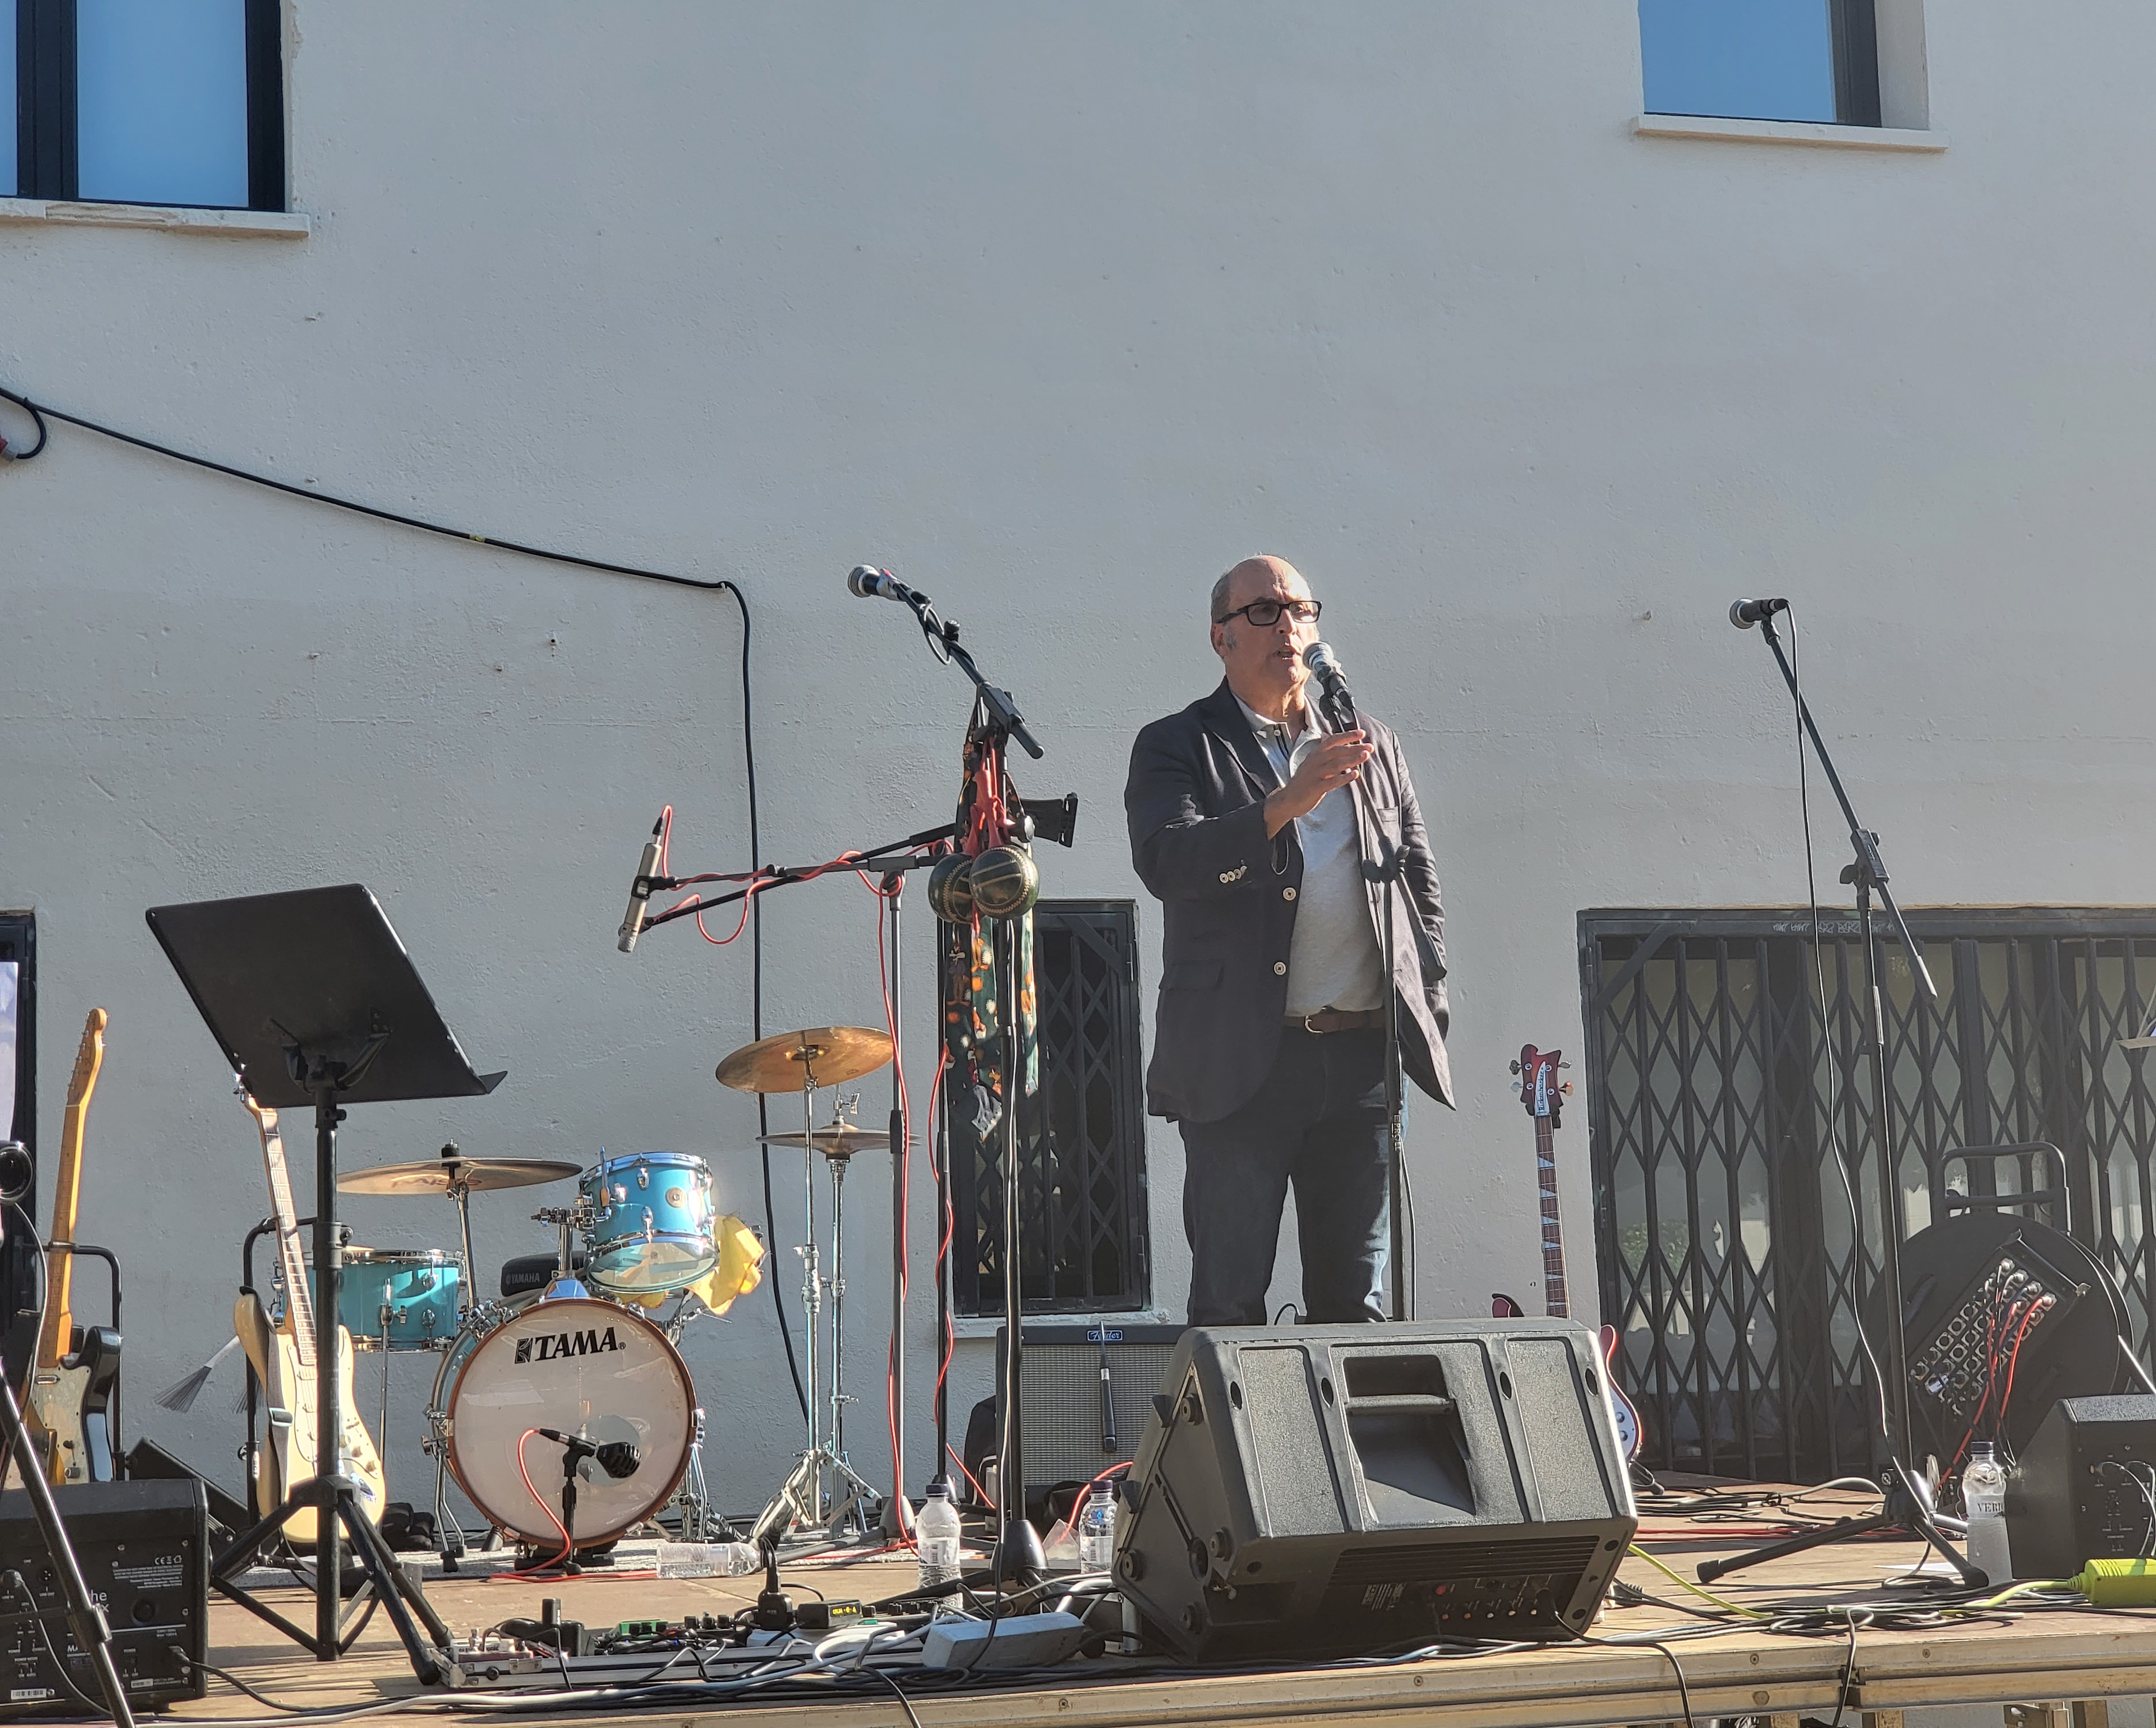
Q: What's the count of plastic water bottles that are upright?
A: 3